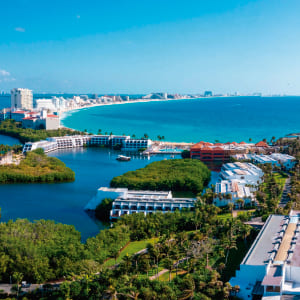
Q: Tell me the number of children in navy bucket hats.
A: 0